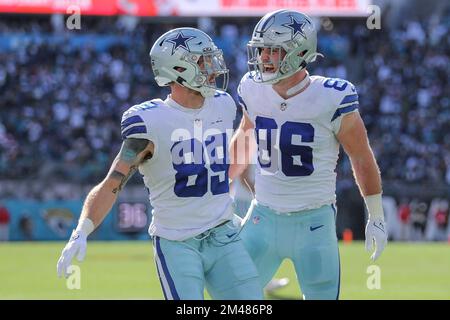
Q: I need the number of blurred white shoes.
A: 1